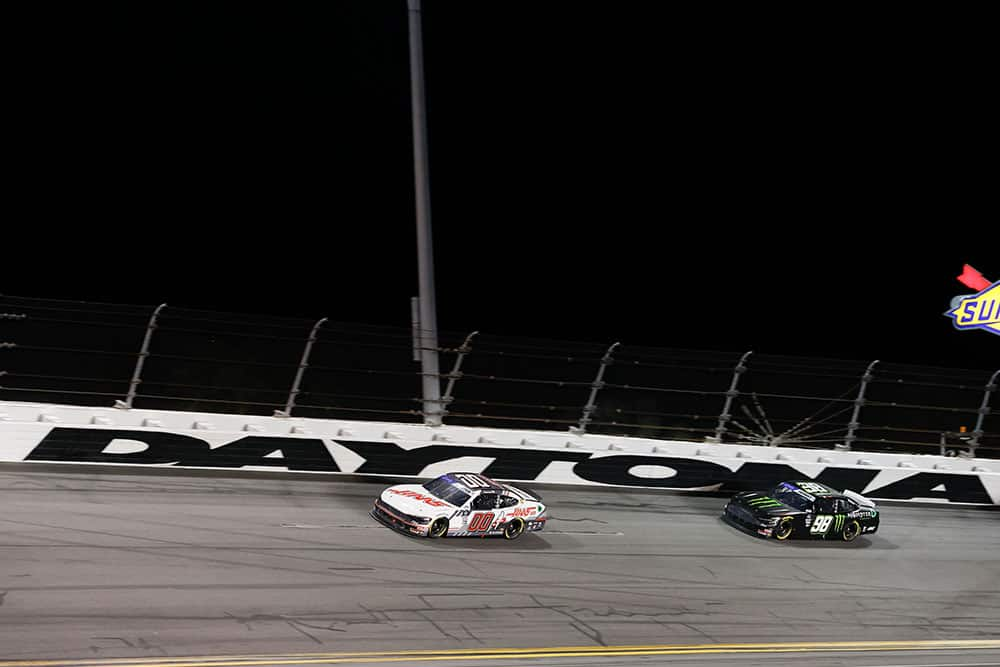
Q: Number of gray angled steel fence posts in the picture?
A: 7